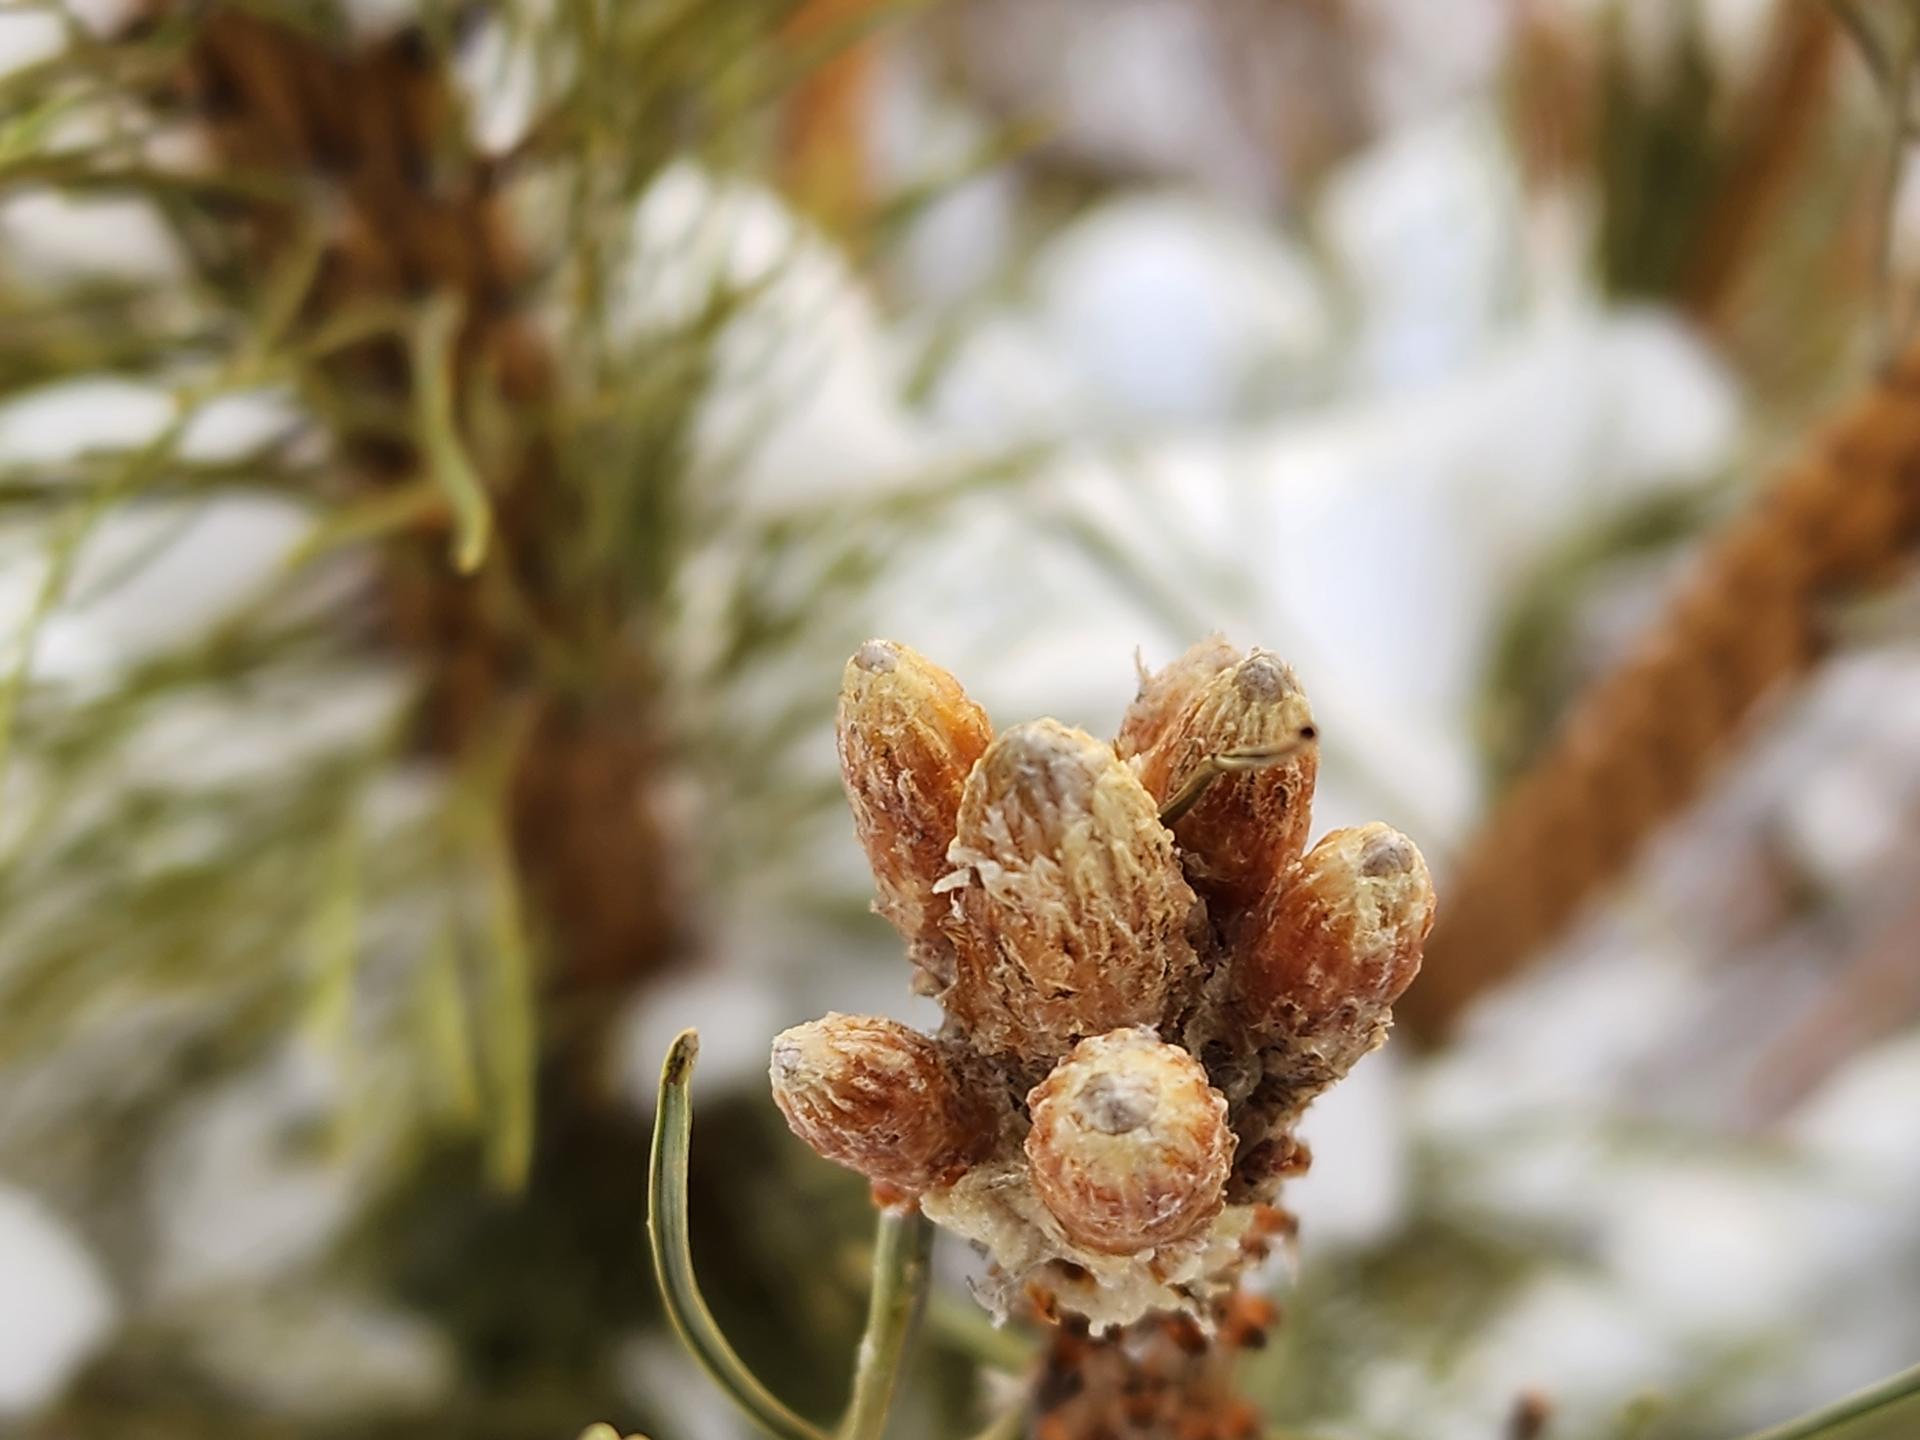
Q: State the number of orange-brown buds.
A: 7